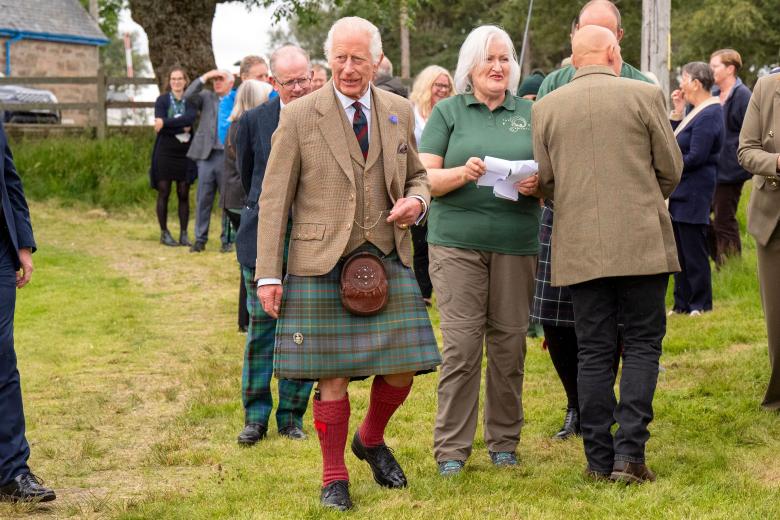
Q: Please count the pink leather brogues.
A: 0